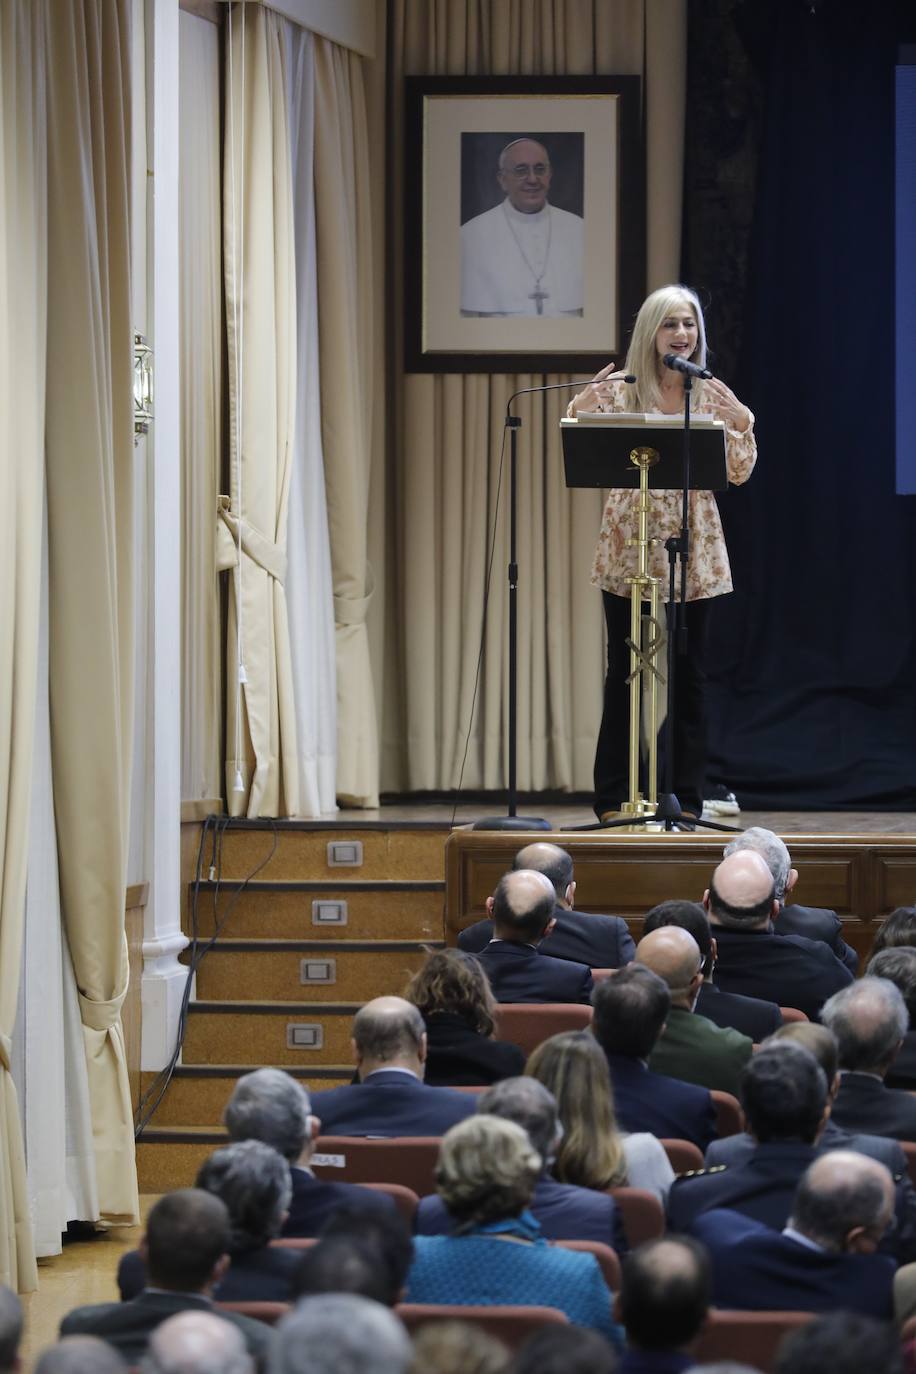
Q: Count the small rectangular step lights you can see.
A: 4